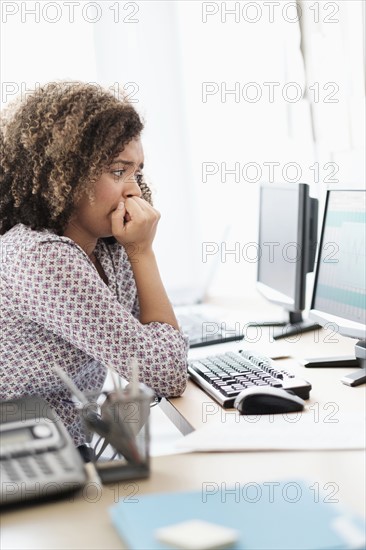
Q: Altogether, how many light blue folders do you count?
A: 1